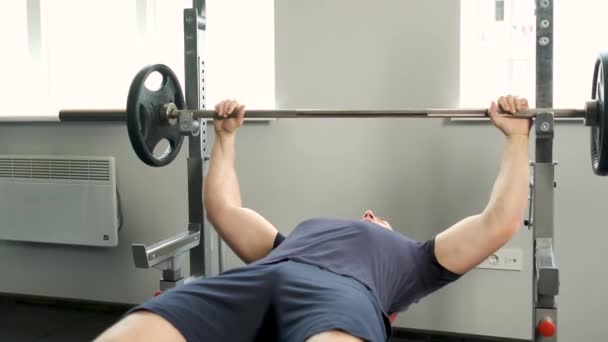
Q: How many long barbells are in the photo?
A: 1